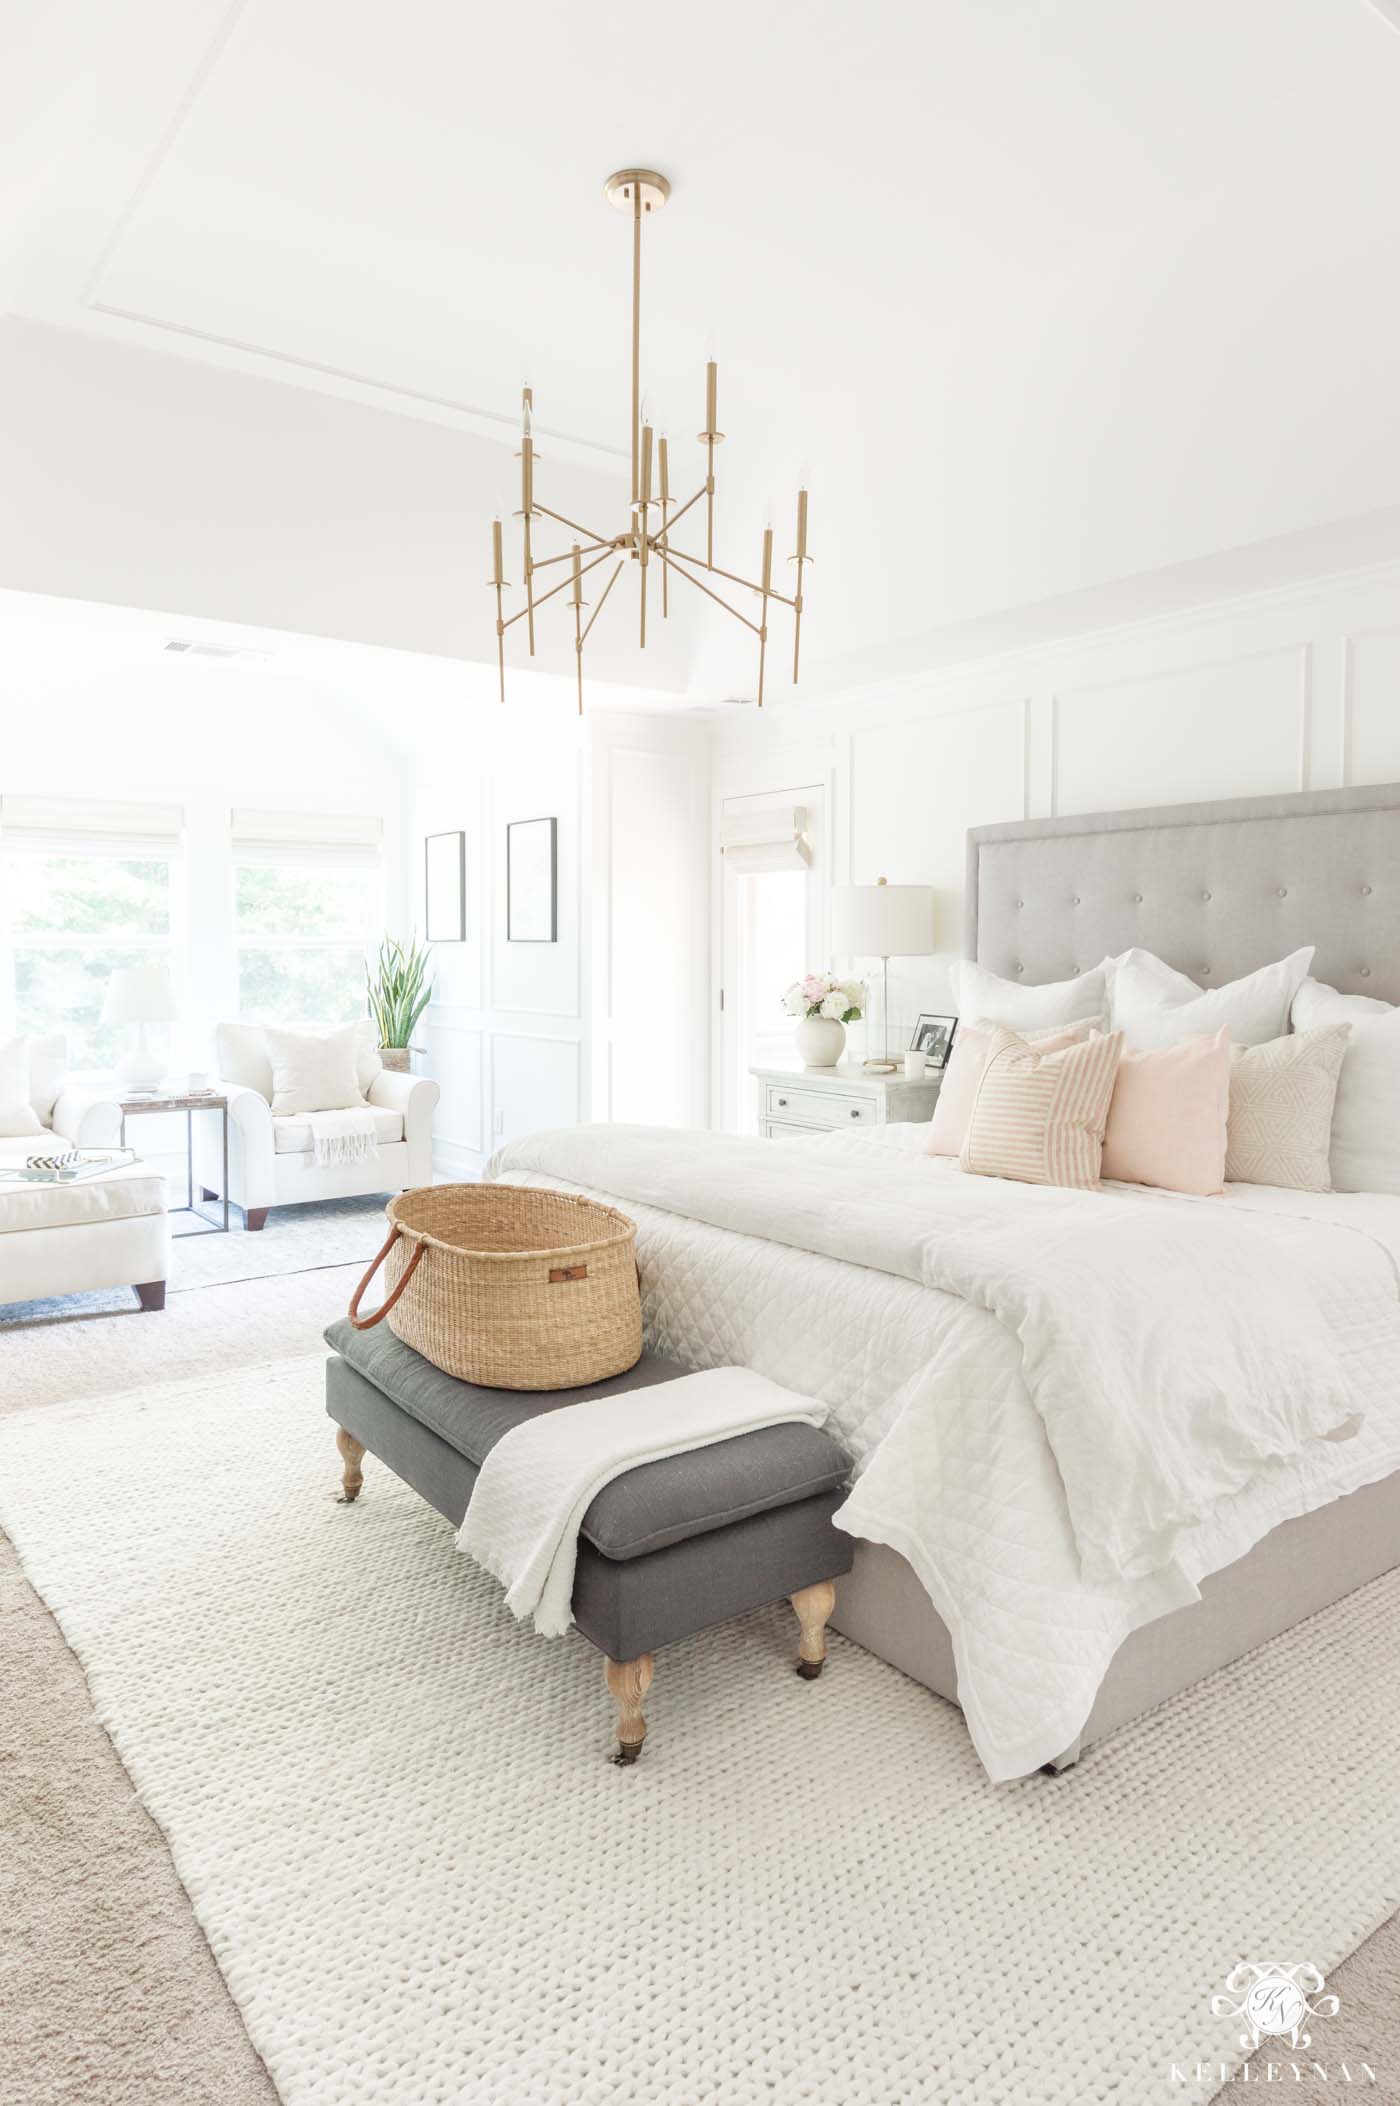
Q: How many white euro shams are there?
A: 3